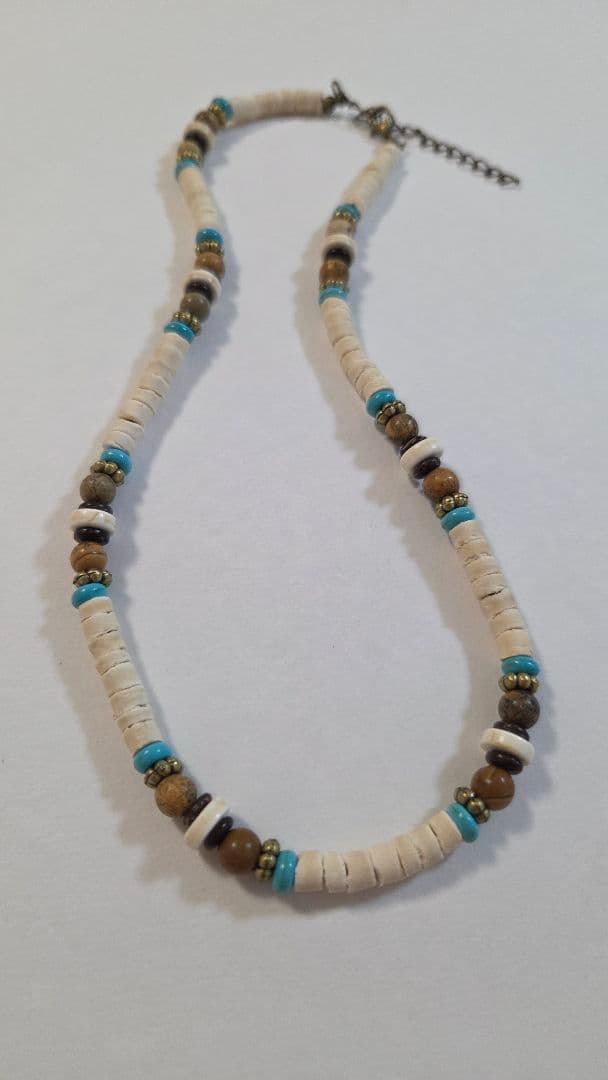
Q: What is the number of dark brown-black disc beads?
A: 11